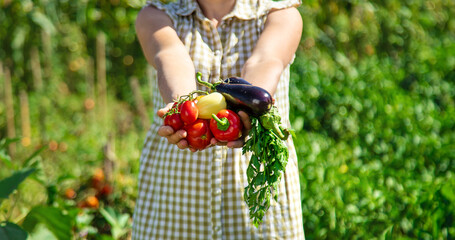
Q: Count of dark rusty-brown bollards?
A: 0